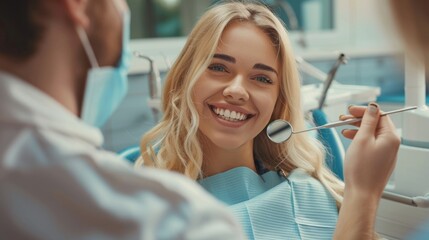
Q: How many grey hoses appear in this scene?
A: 1